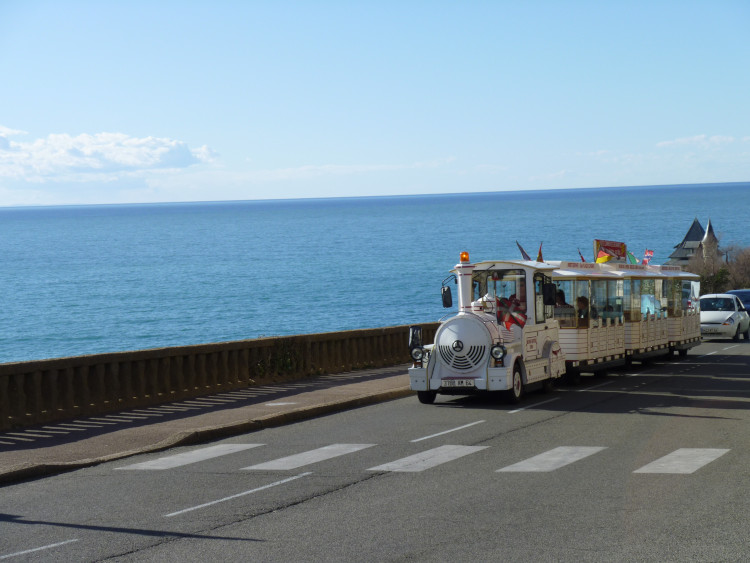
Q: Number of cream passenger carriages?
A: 3